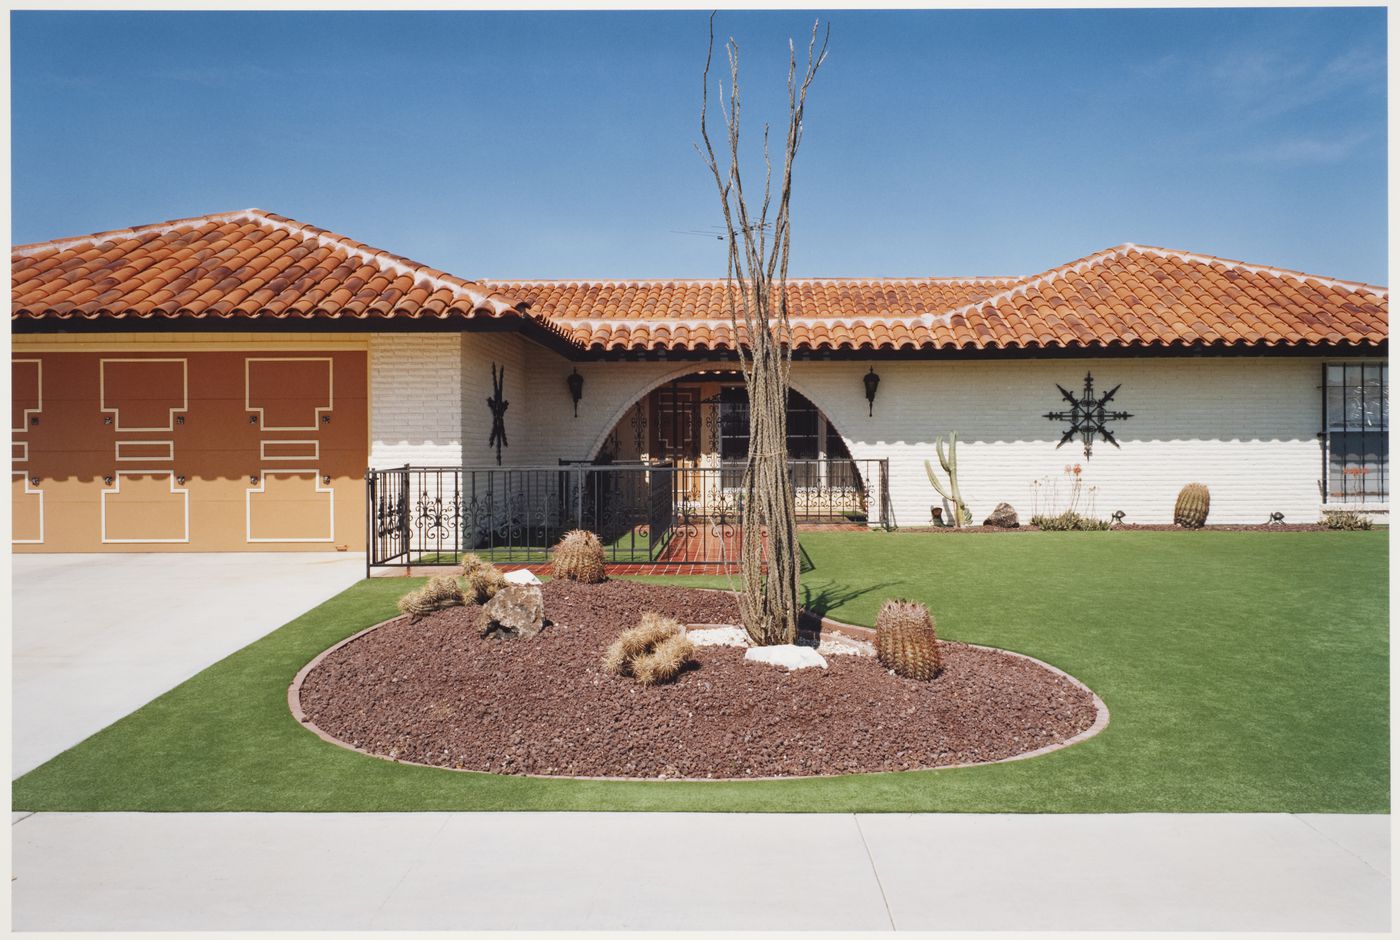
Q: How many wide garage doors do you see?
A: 1